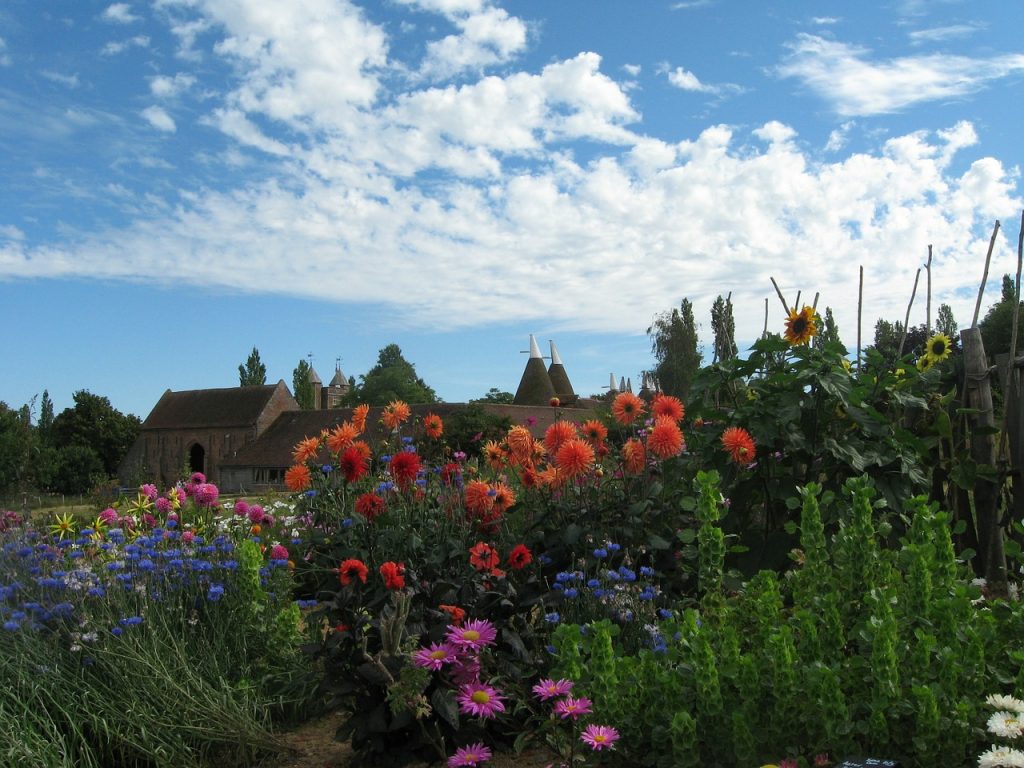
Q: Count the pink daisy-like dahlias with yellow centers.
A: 7